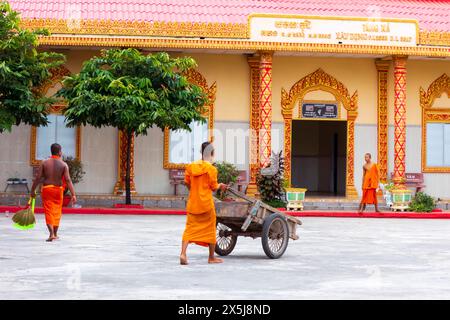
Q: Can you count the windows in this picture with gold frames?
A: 3